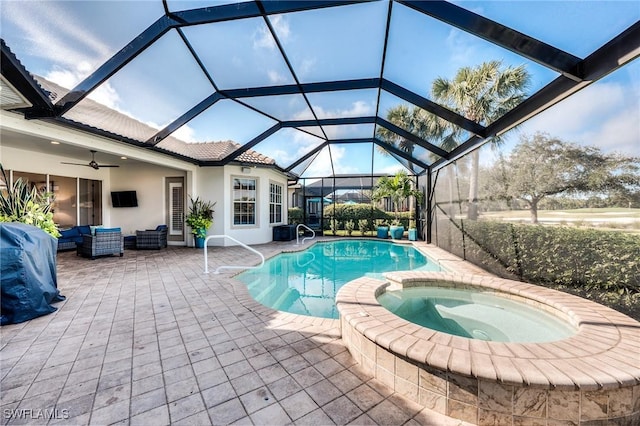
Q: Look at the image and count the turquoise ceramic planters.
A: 4